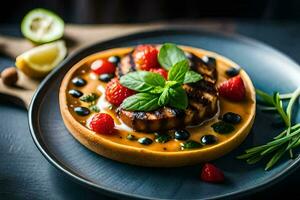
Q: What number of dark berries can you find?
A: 11